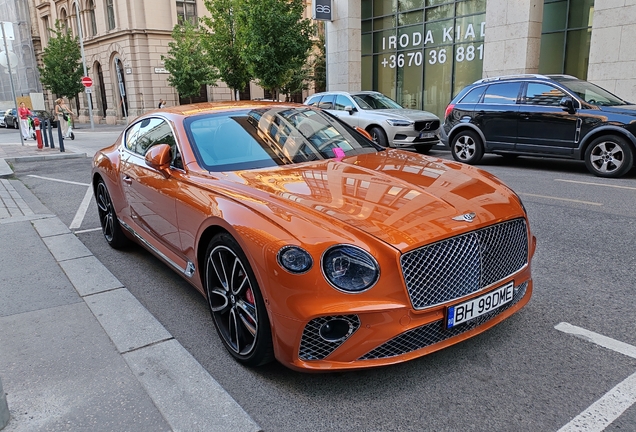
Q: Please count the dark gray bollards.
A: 3